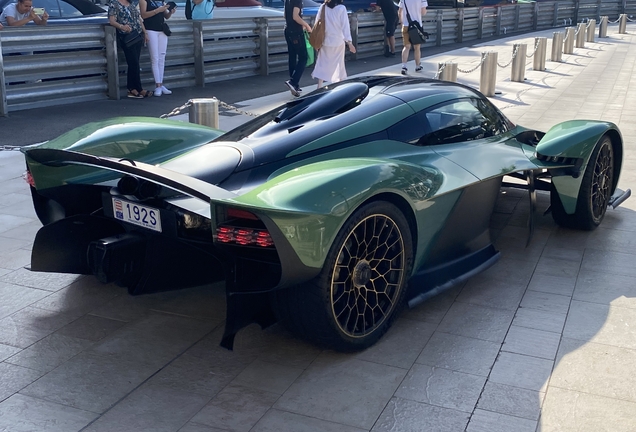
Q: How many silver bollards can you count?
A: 11